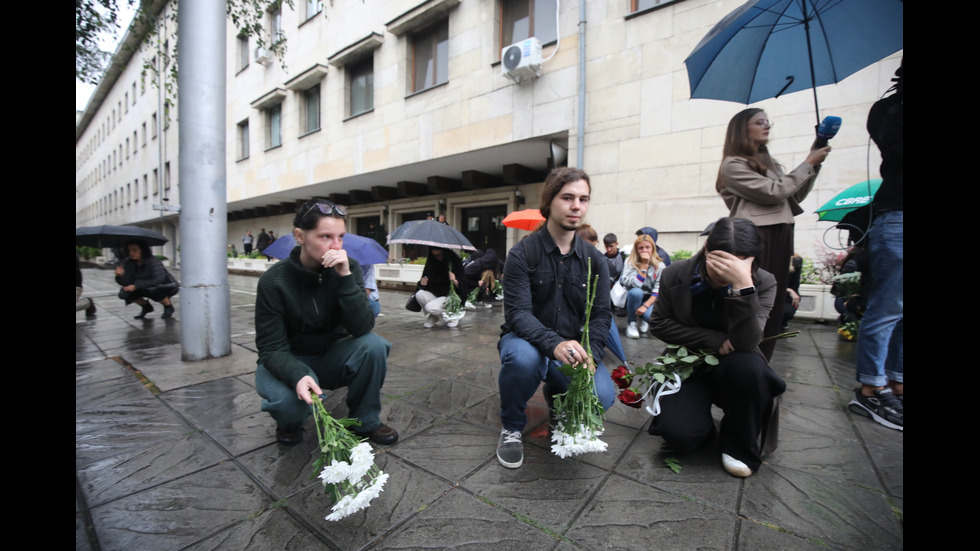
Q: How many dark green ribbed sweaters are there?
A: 1